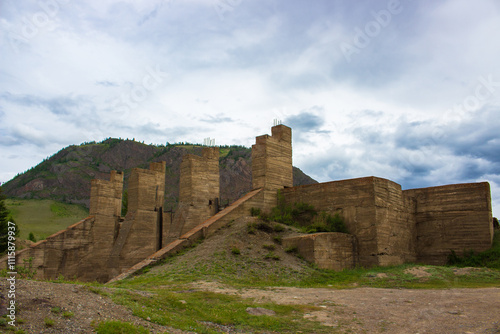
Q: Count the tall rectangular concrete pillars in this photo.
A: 4